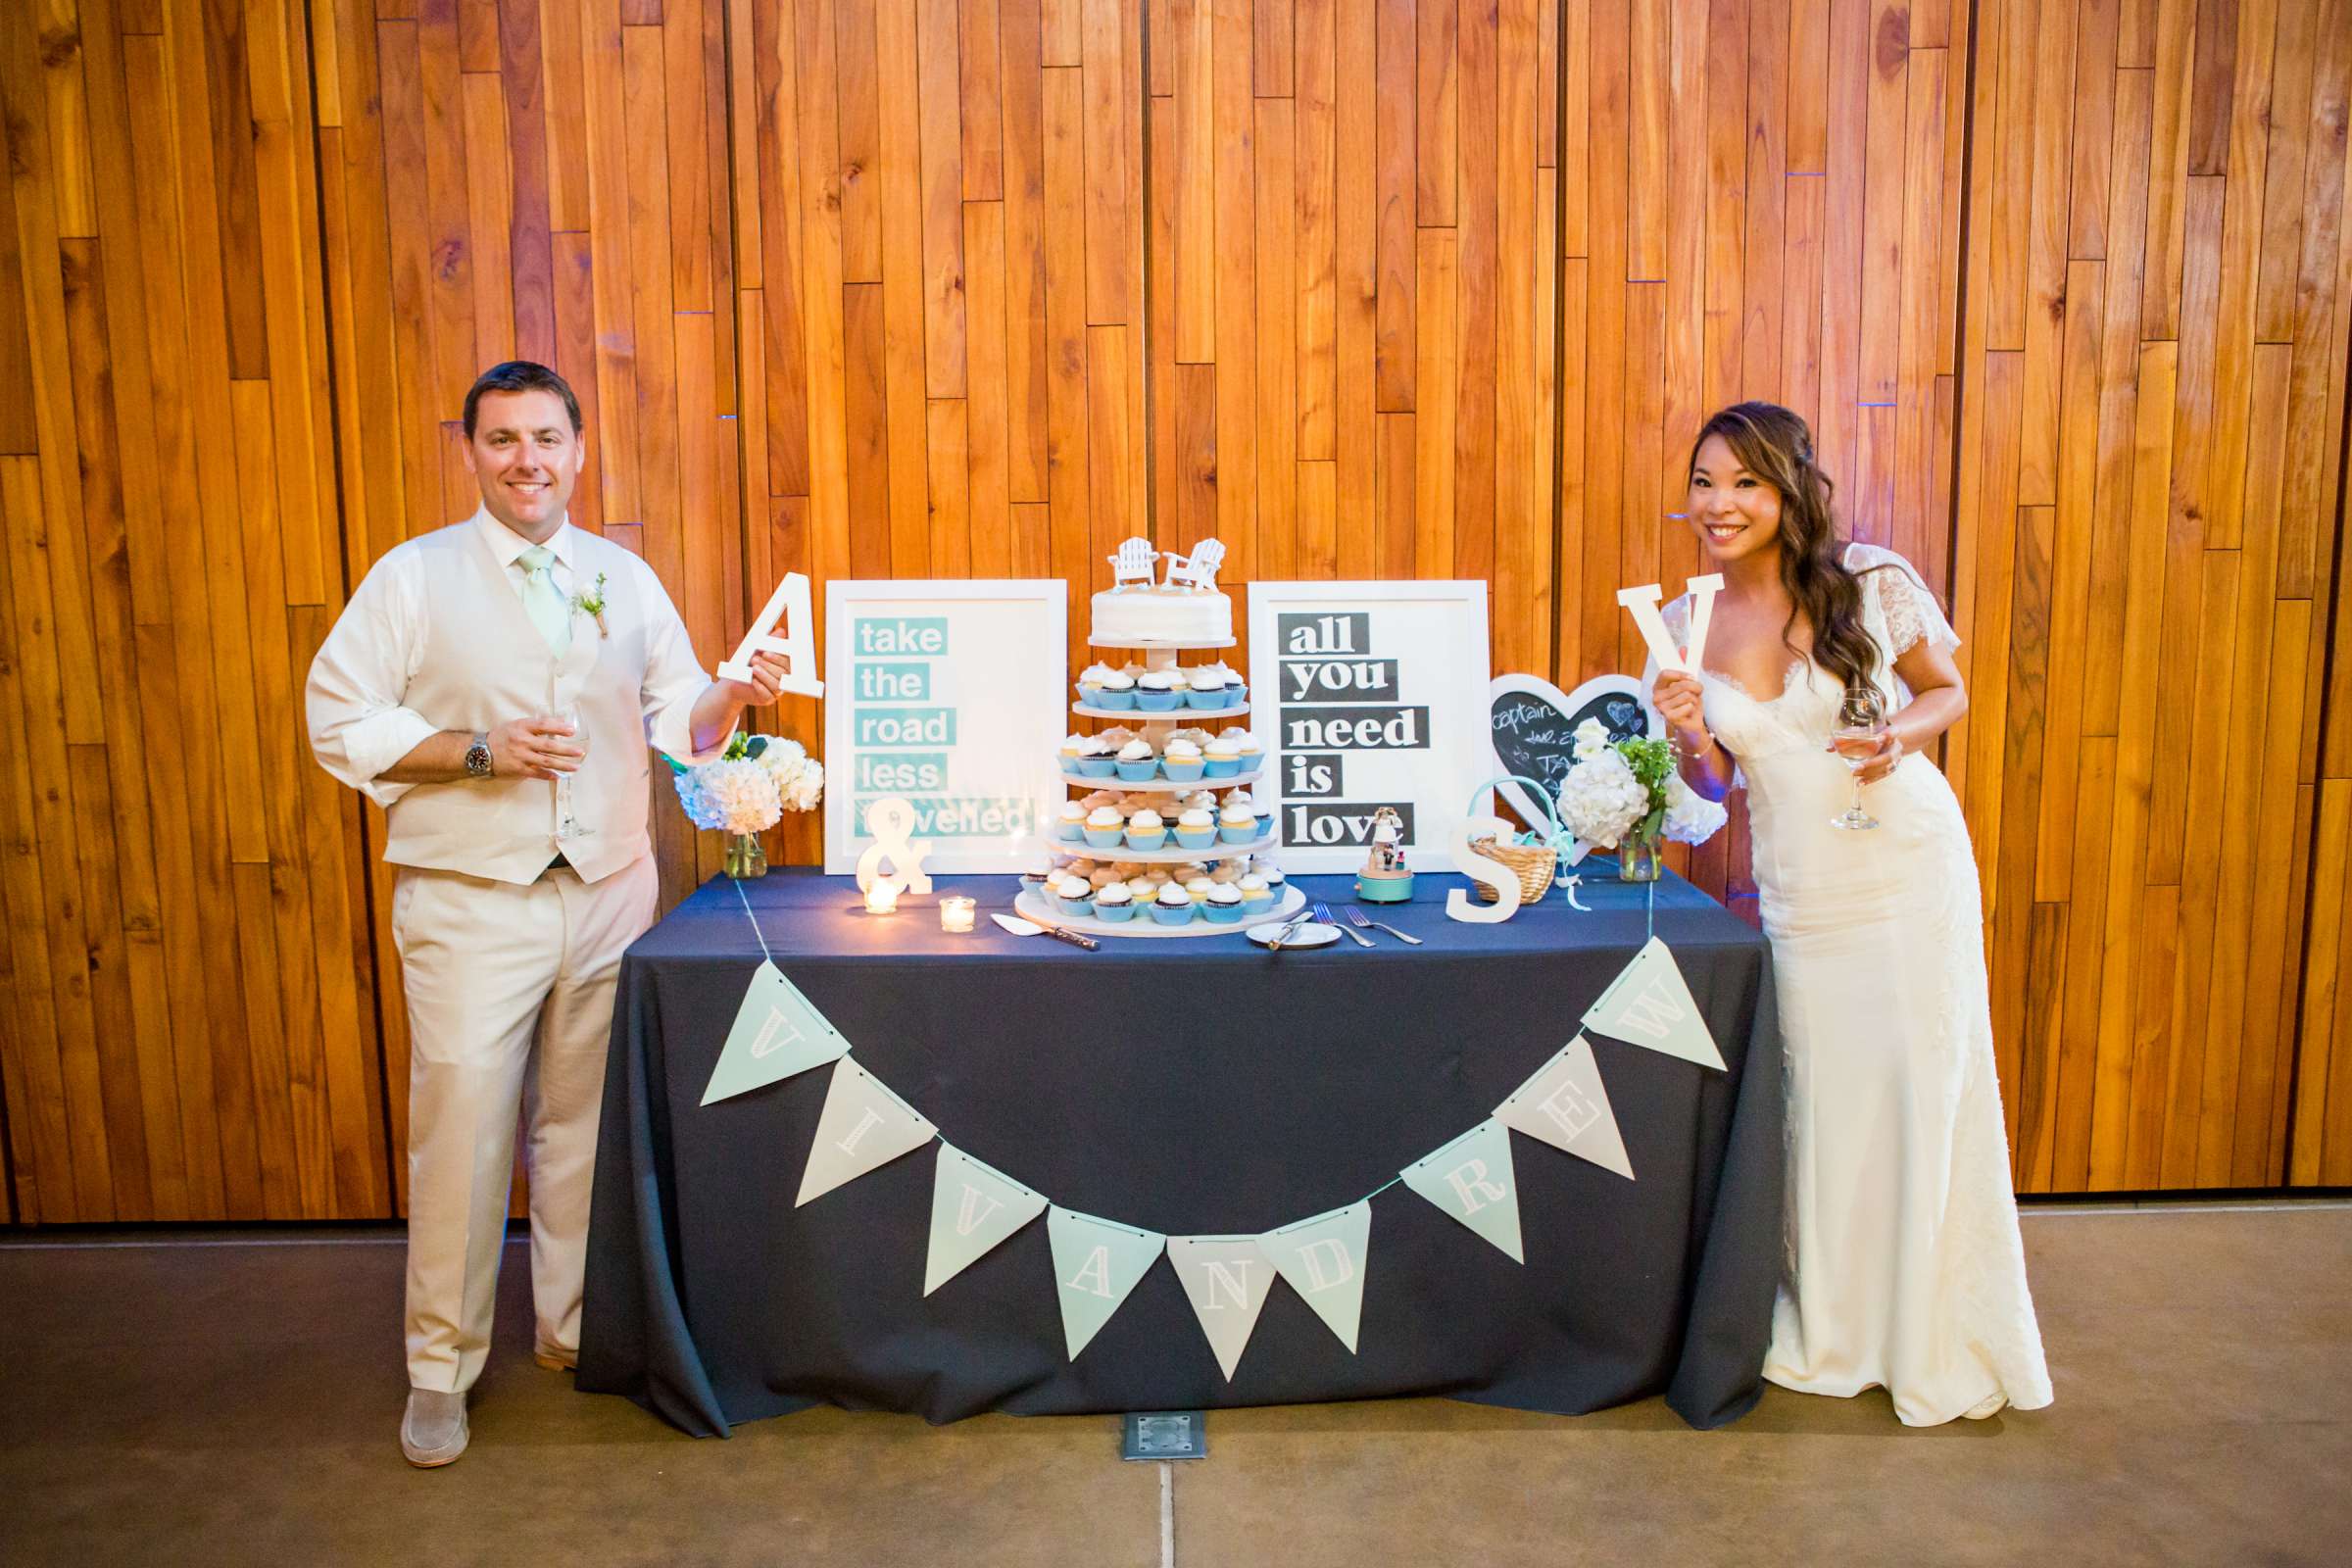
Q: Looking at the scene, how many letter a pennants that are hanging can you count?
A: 1